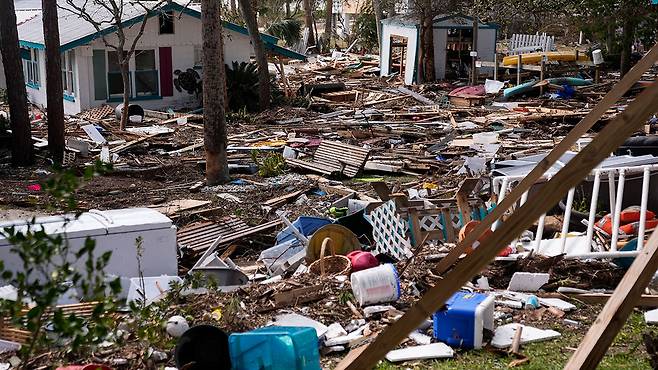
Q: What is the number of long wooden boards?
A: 3